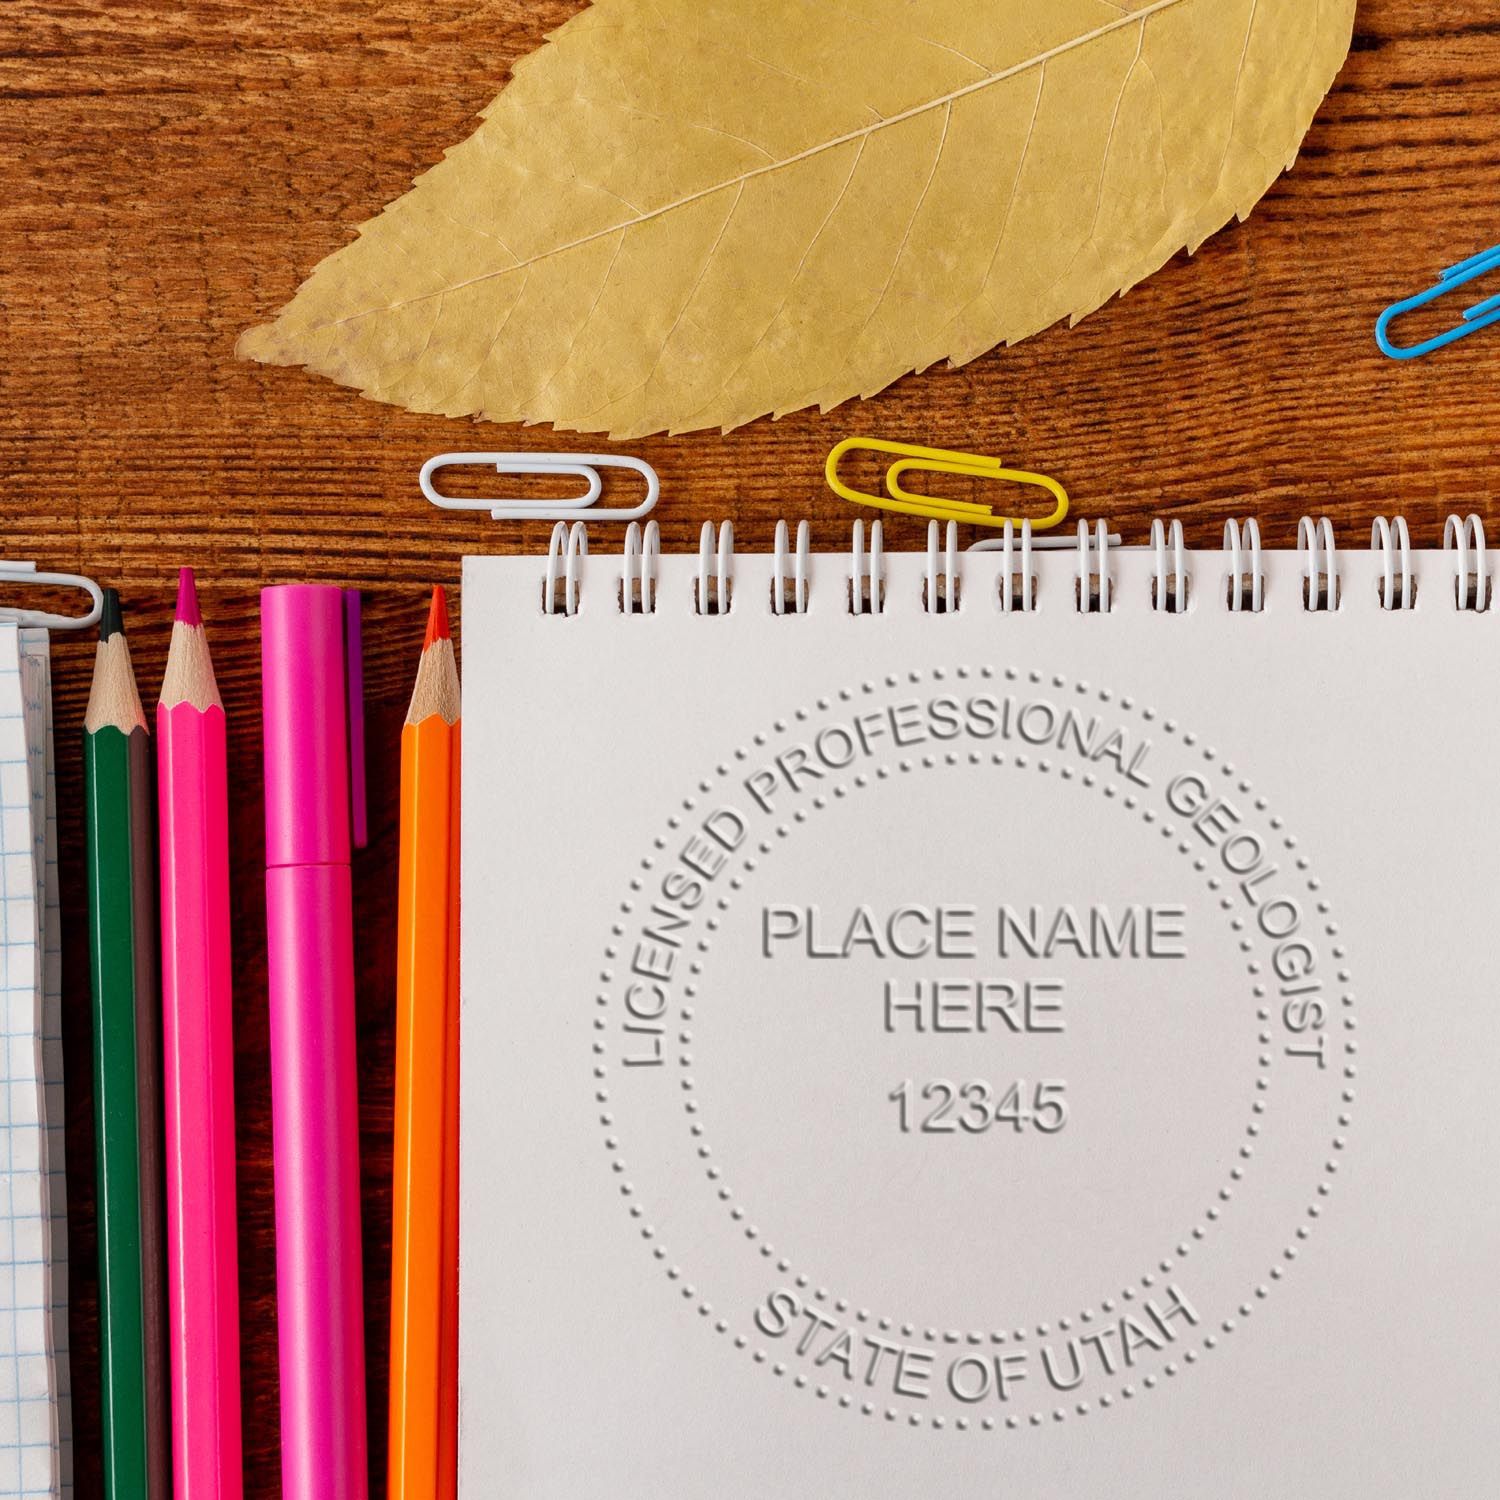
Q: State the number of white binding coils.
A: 13